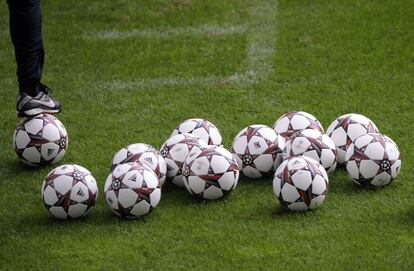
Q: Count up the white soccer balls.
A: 13